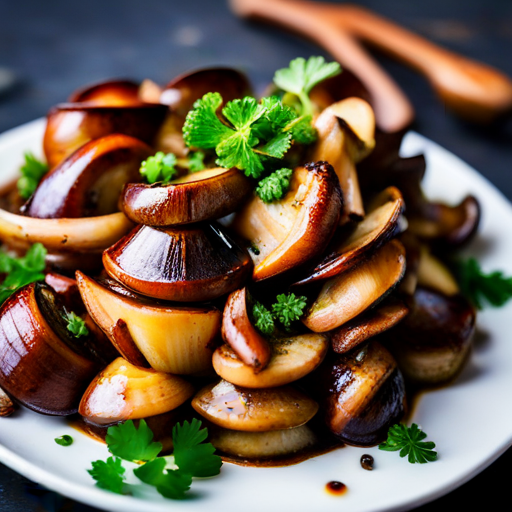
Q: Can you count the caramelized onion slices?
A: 0